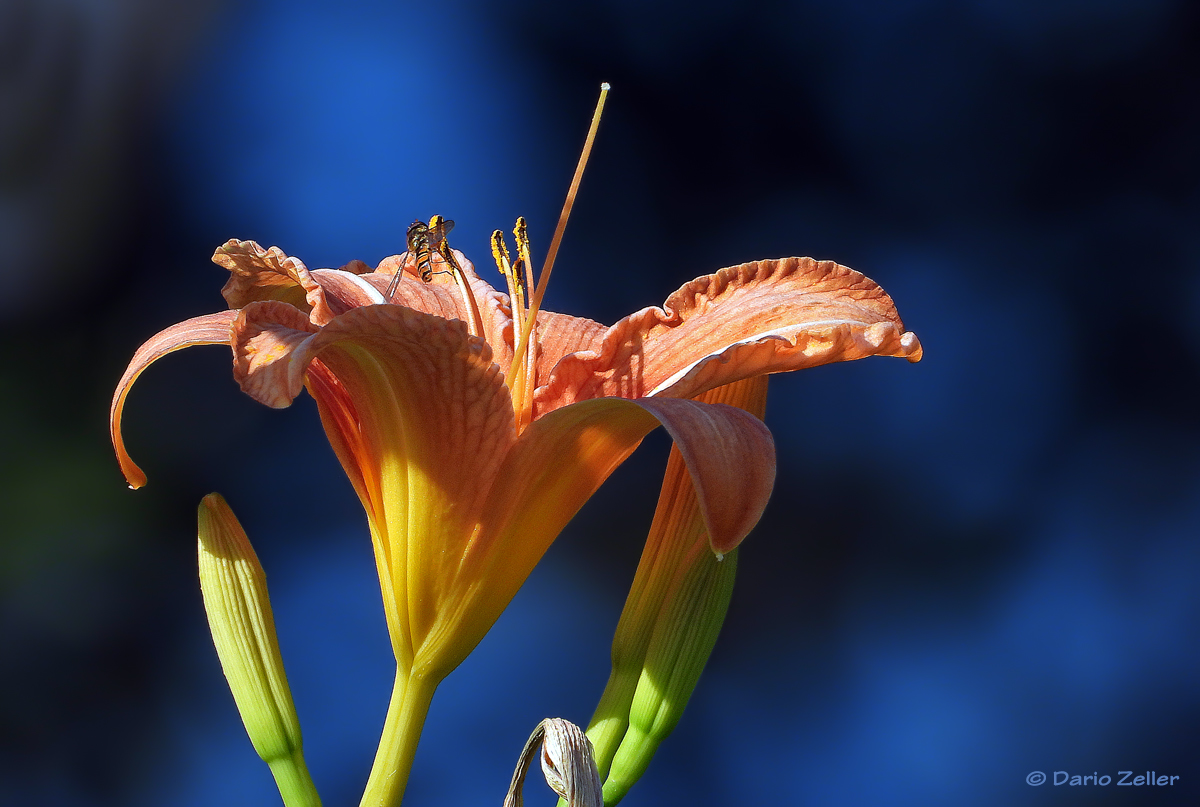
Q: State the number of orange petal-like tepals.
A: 6